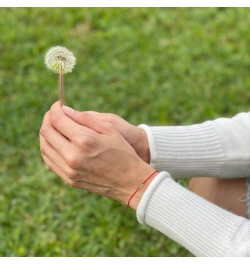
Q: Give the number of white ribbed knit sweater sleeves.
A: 2